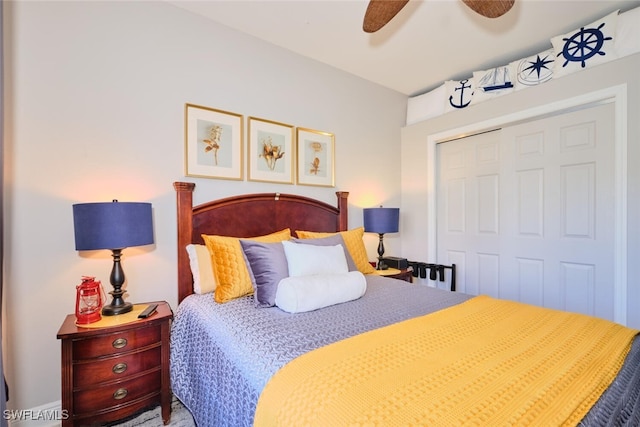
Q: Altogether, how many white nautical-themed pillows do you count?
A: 4